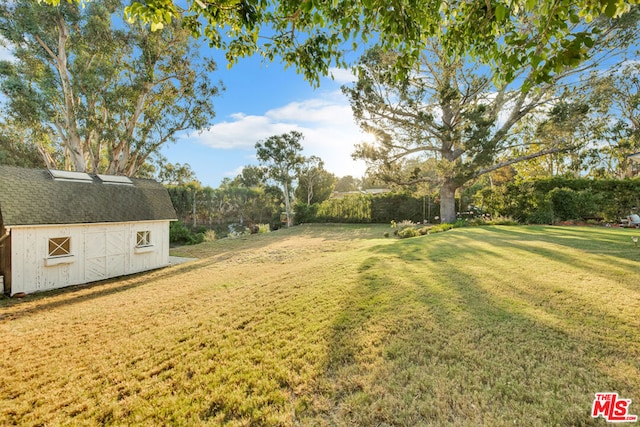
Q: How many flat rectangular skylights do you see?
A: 2